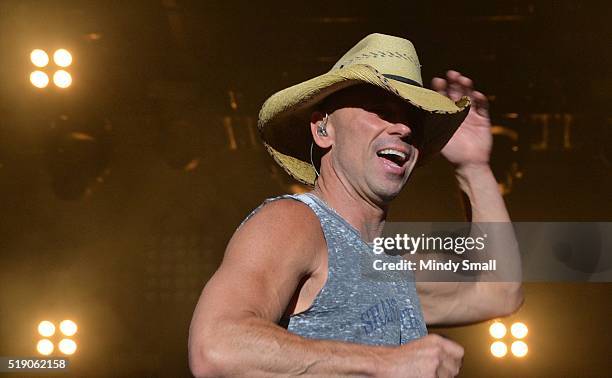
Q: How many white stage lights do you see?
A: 12